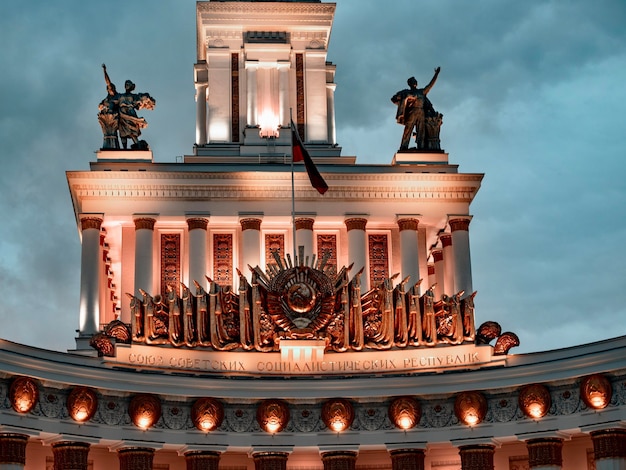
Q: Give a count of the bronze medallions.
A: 10